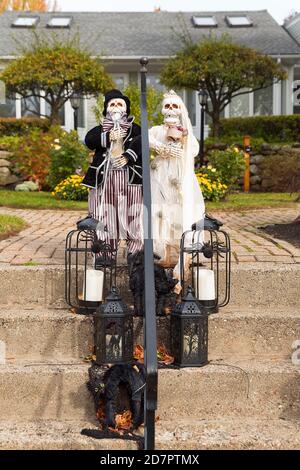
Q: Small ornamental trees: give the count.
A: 2